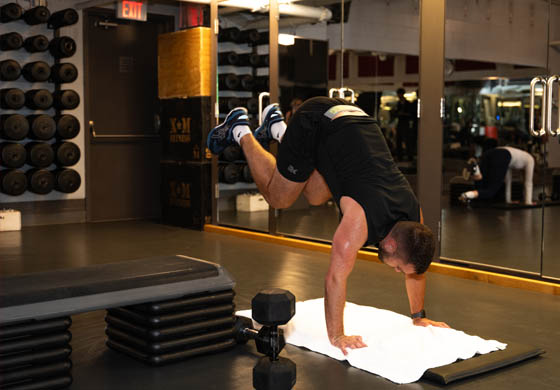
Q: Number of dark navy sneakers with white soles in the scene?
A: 2